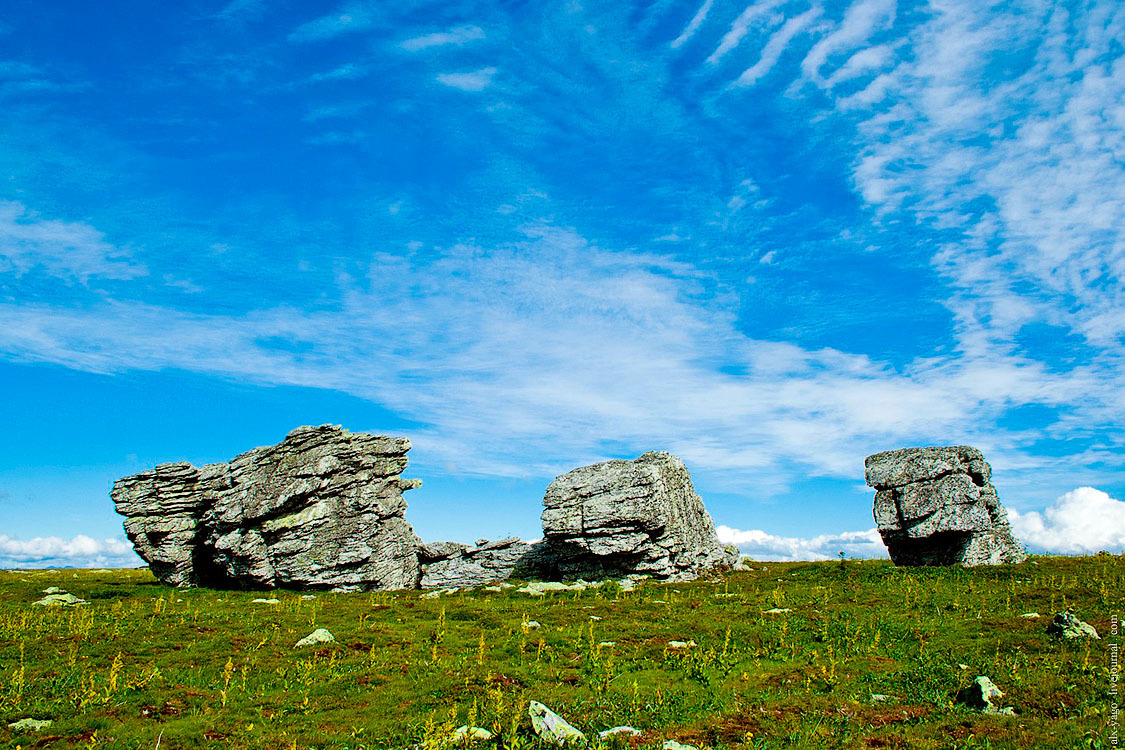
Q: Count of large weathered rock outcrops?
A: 3